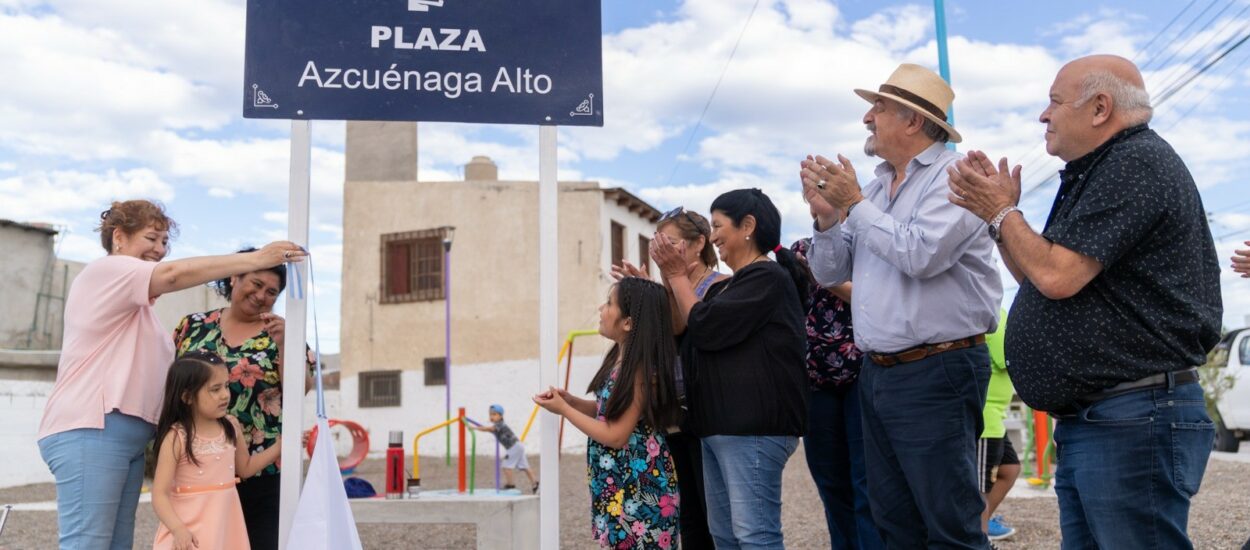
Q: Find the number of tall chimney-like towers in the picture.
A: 1